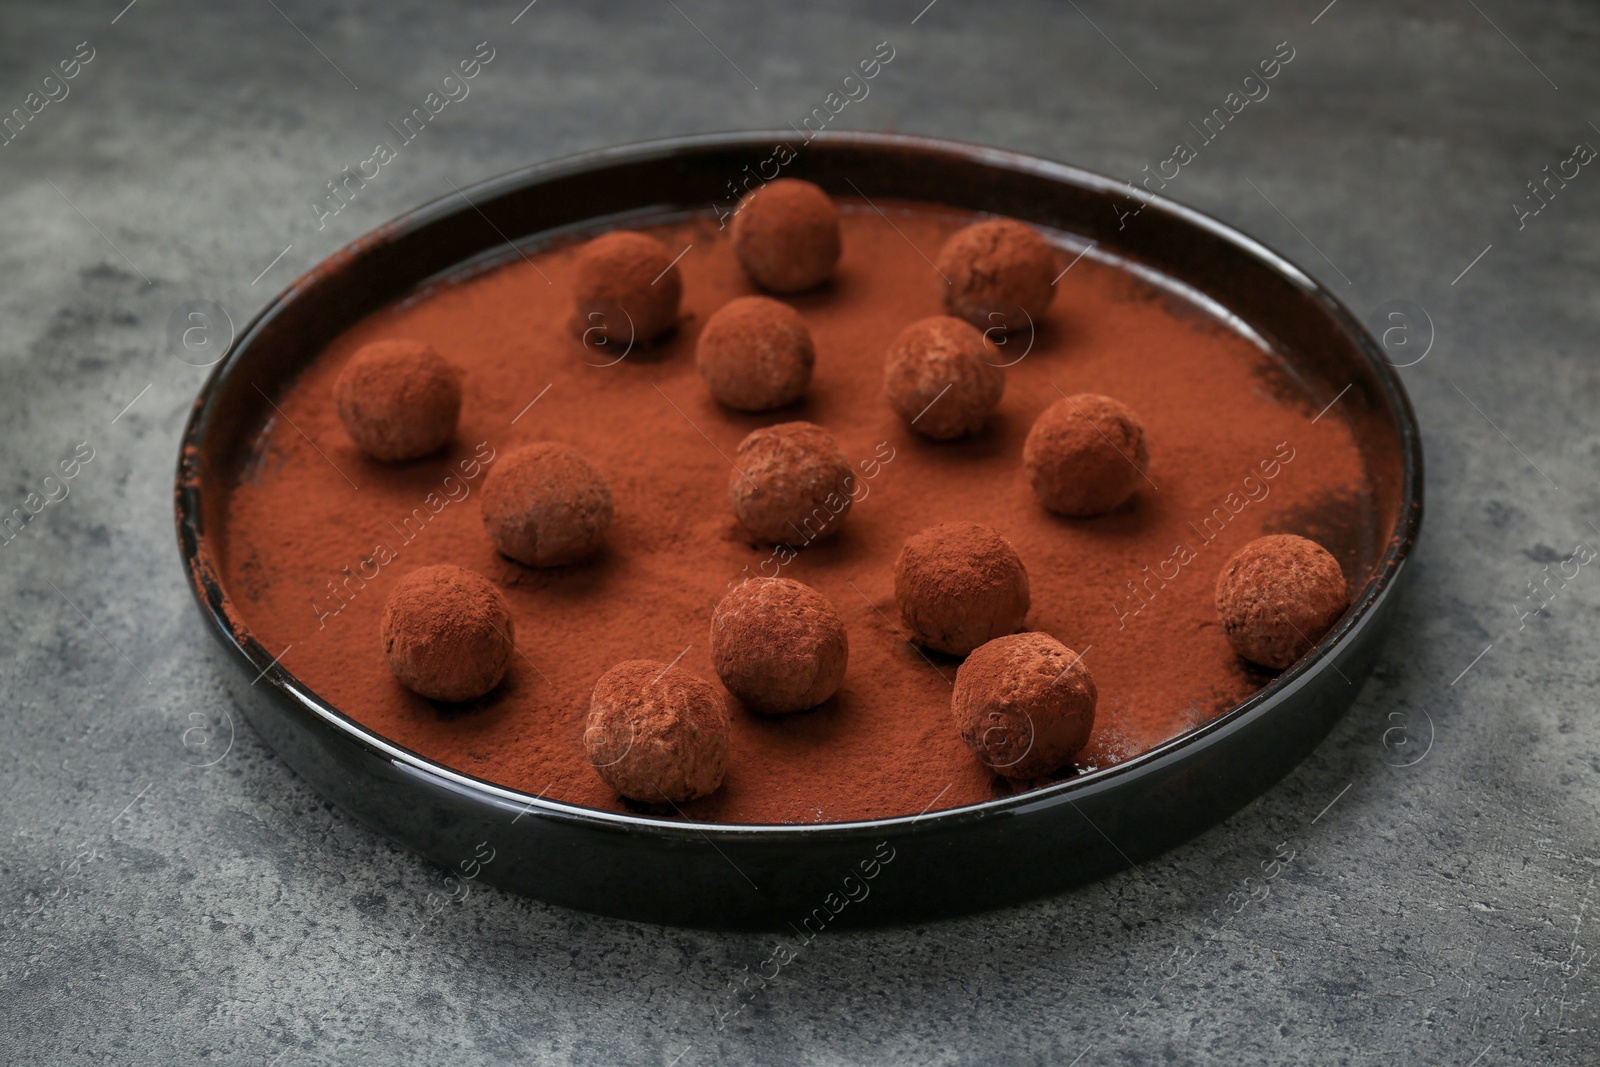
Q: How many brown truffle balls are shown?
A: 15